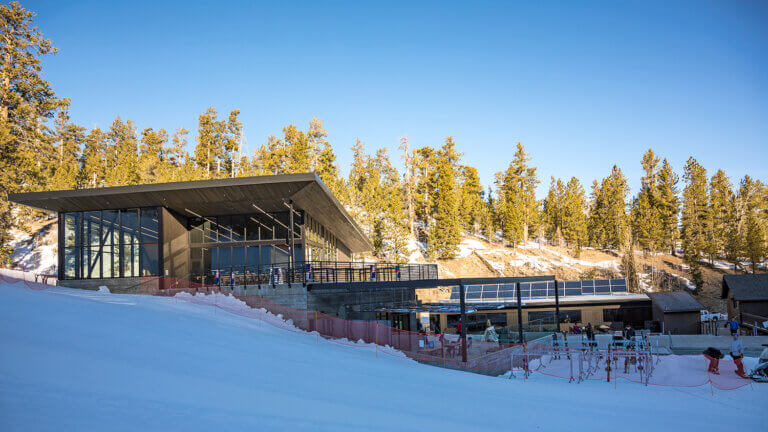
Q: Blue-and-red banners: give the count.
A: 6